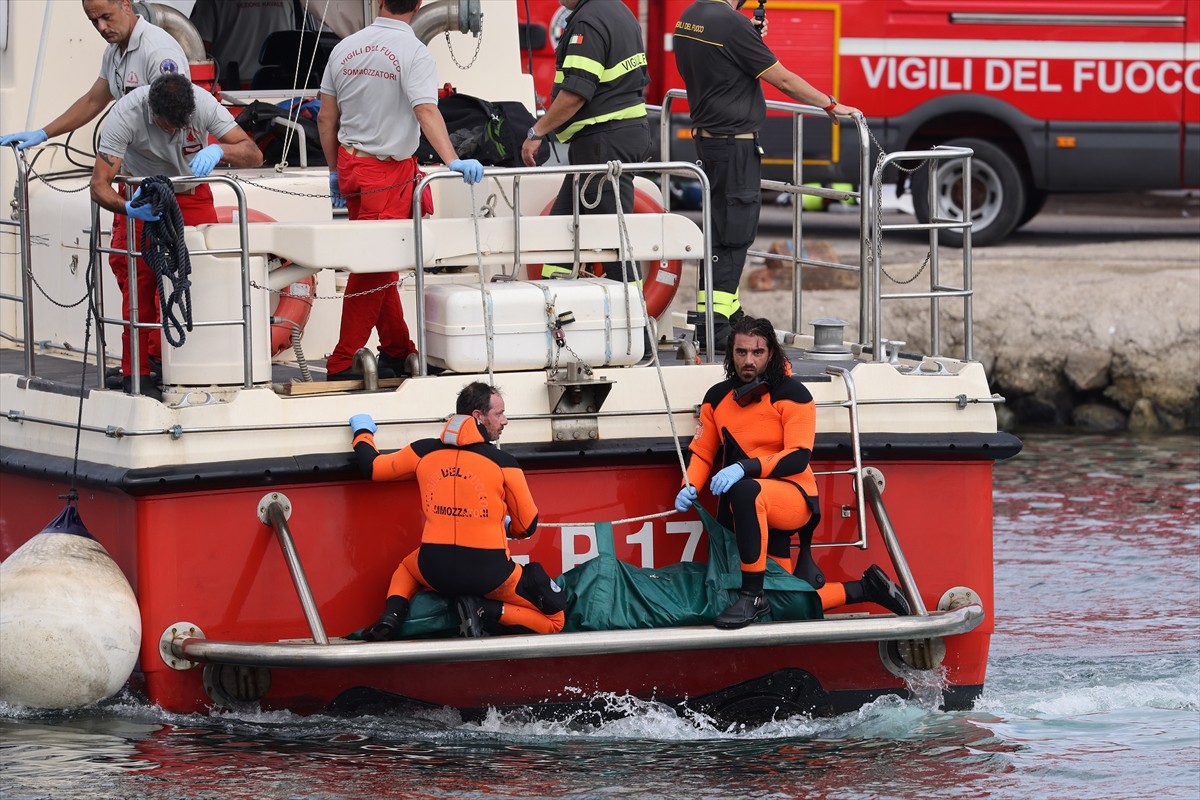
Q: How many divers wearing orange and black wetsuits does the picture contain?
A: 2